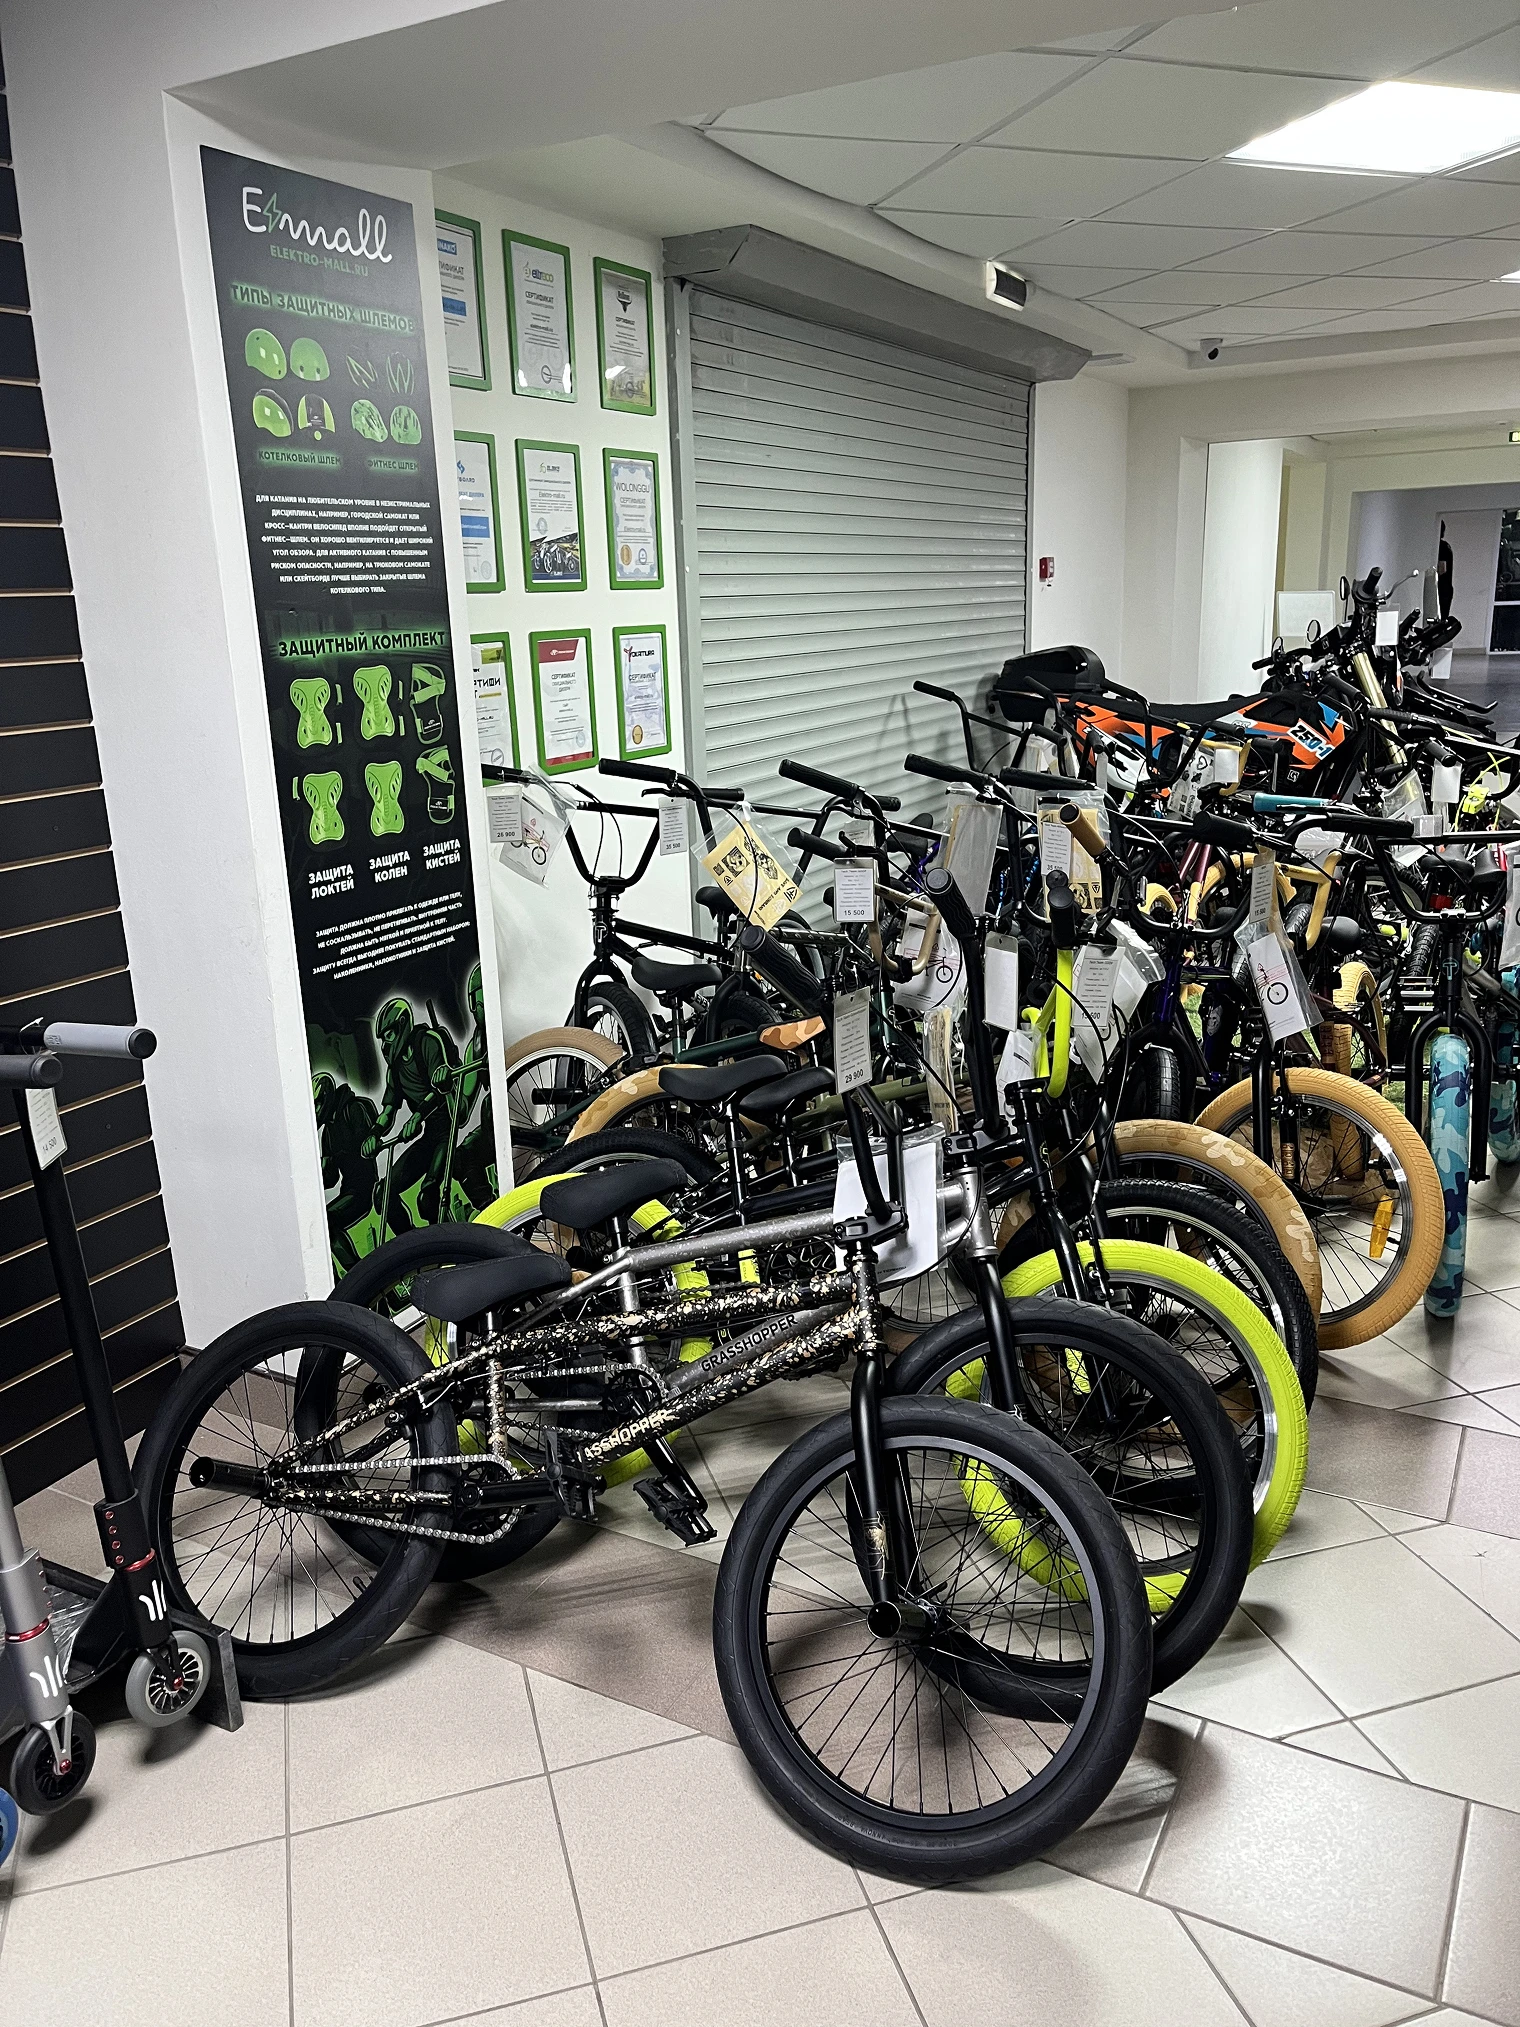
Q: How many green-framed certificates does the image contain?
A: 9